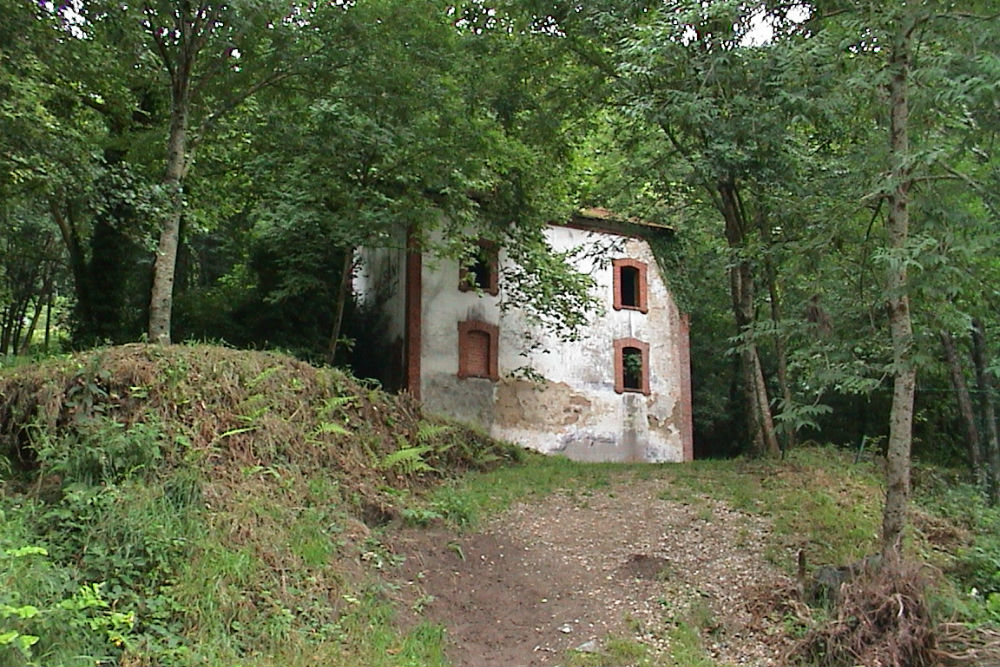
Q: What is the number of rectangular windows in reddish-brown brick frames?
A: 4